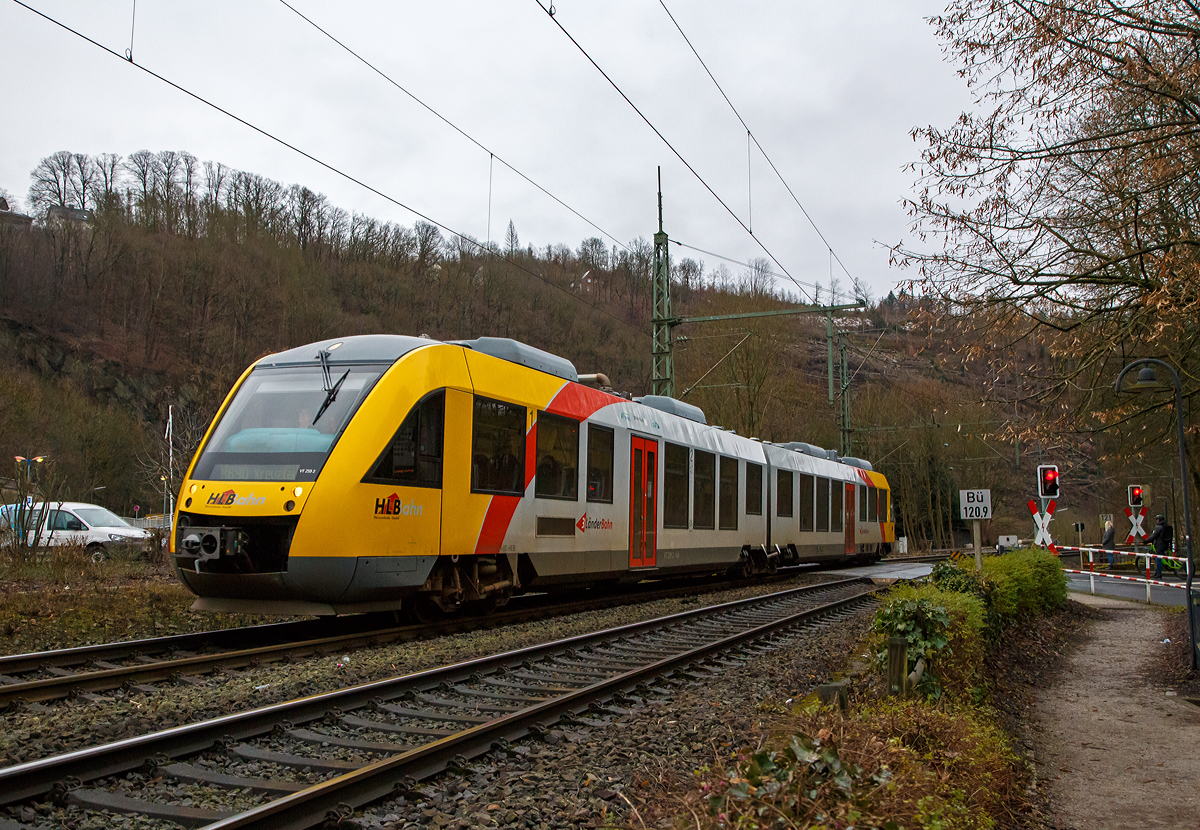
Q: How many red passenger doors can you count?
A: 2